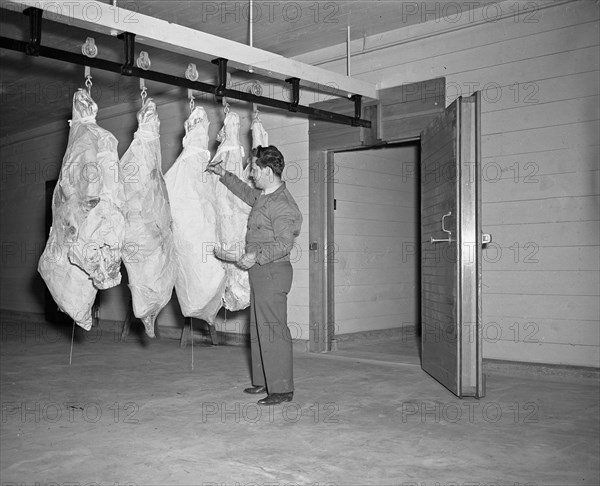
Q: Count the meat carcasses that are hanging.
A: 5